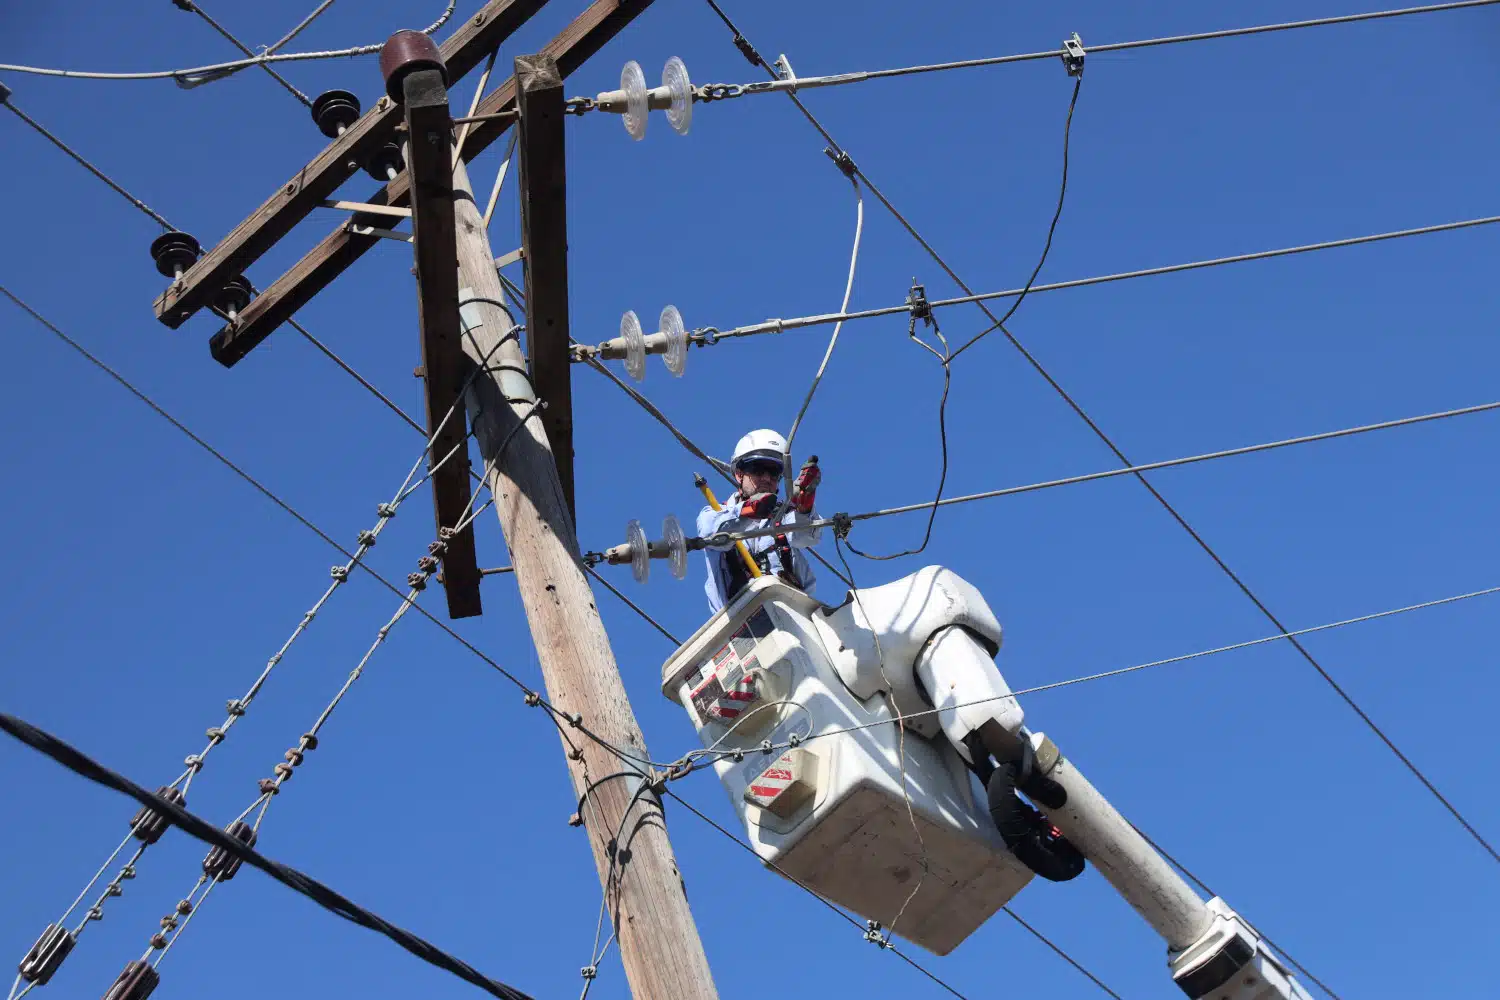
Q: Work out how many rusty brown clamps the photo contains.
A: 11